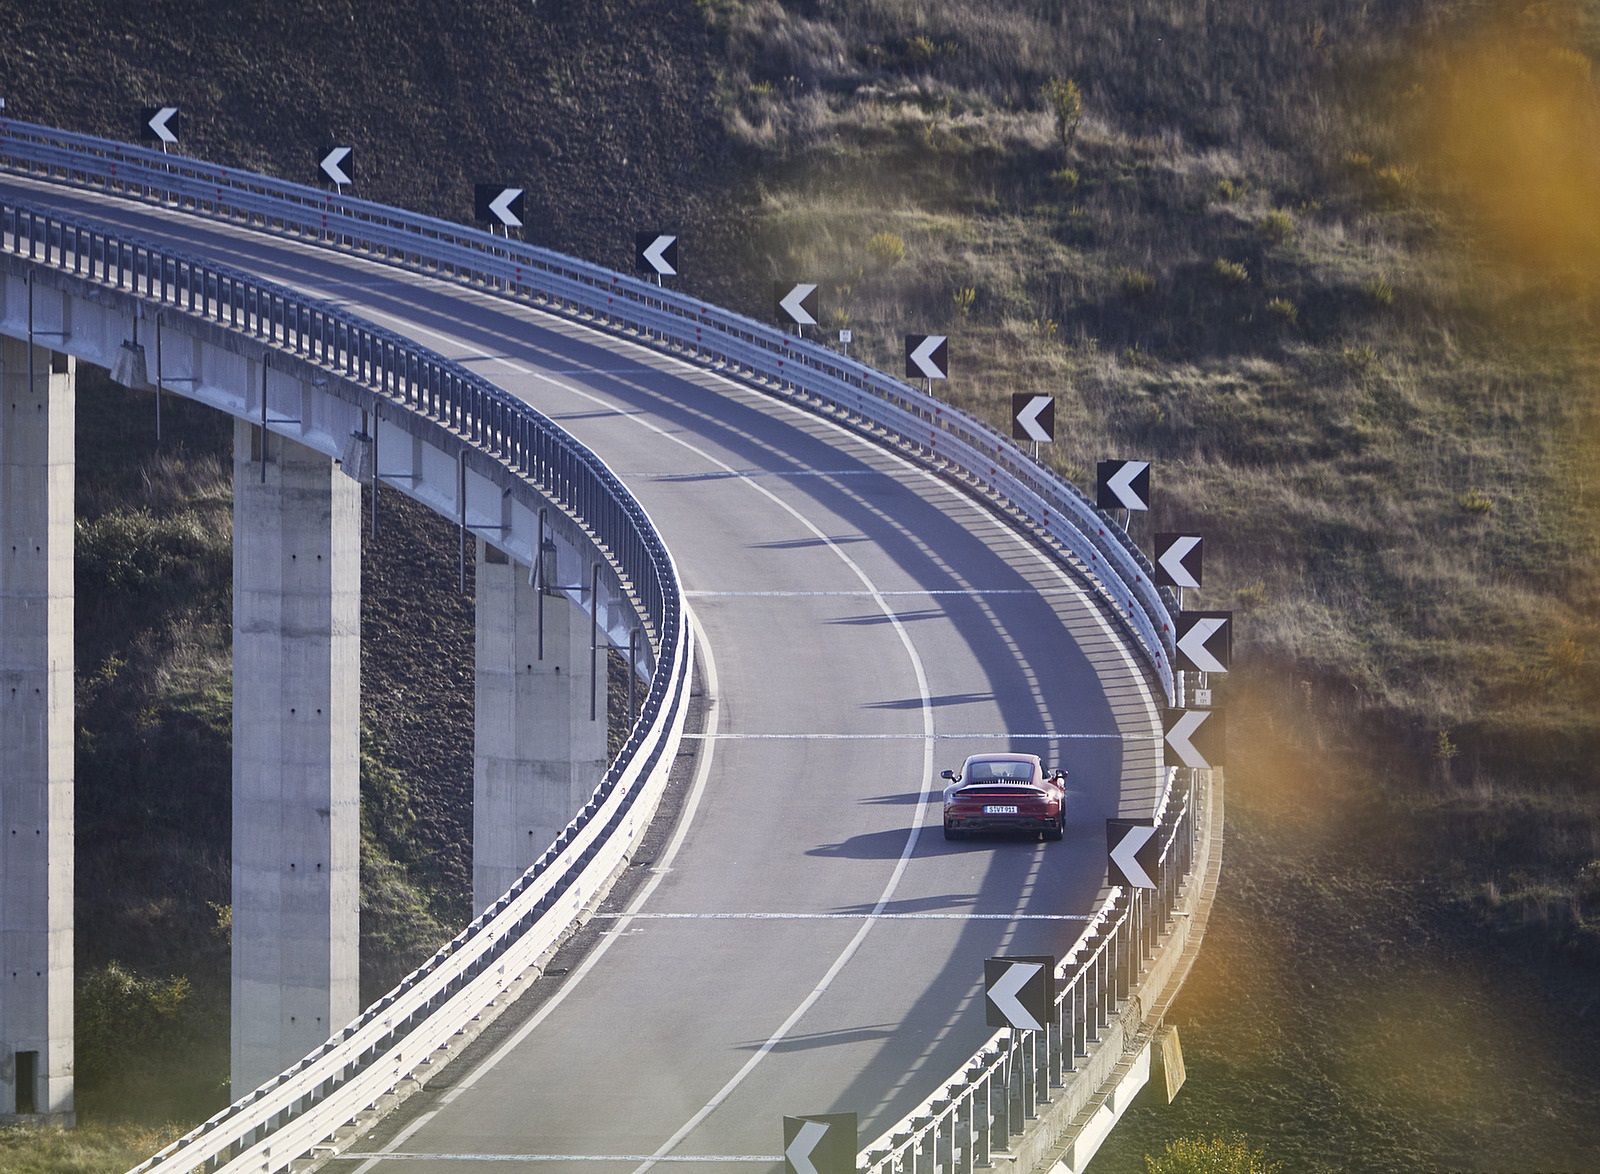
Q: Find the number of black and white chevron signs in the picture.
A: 14